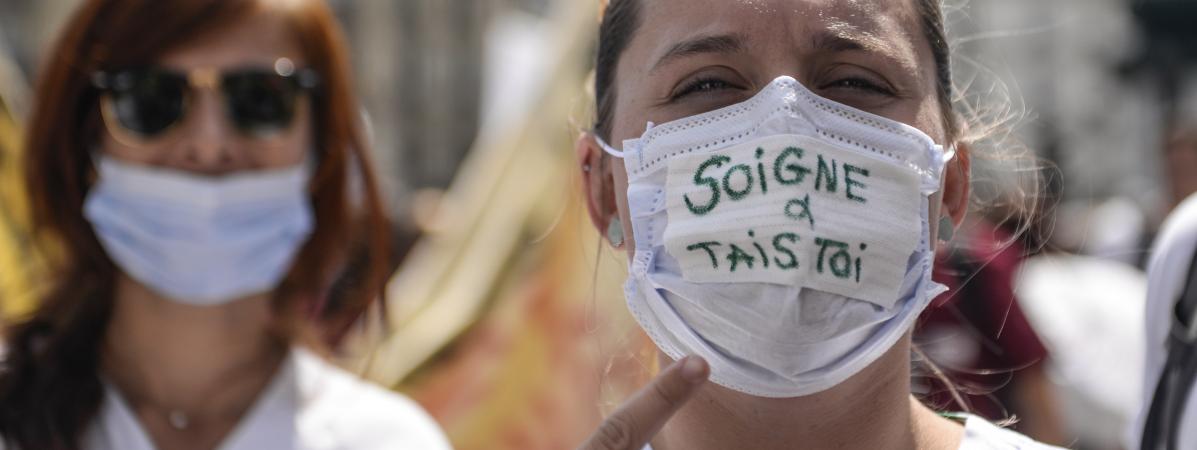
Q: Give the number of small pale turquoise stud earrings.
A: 2